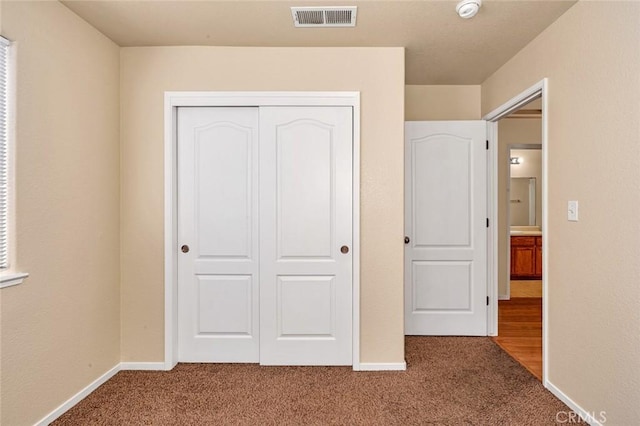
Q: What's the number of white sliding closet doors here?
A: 2